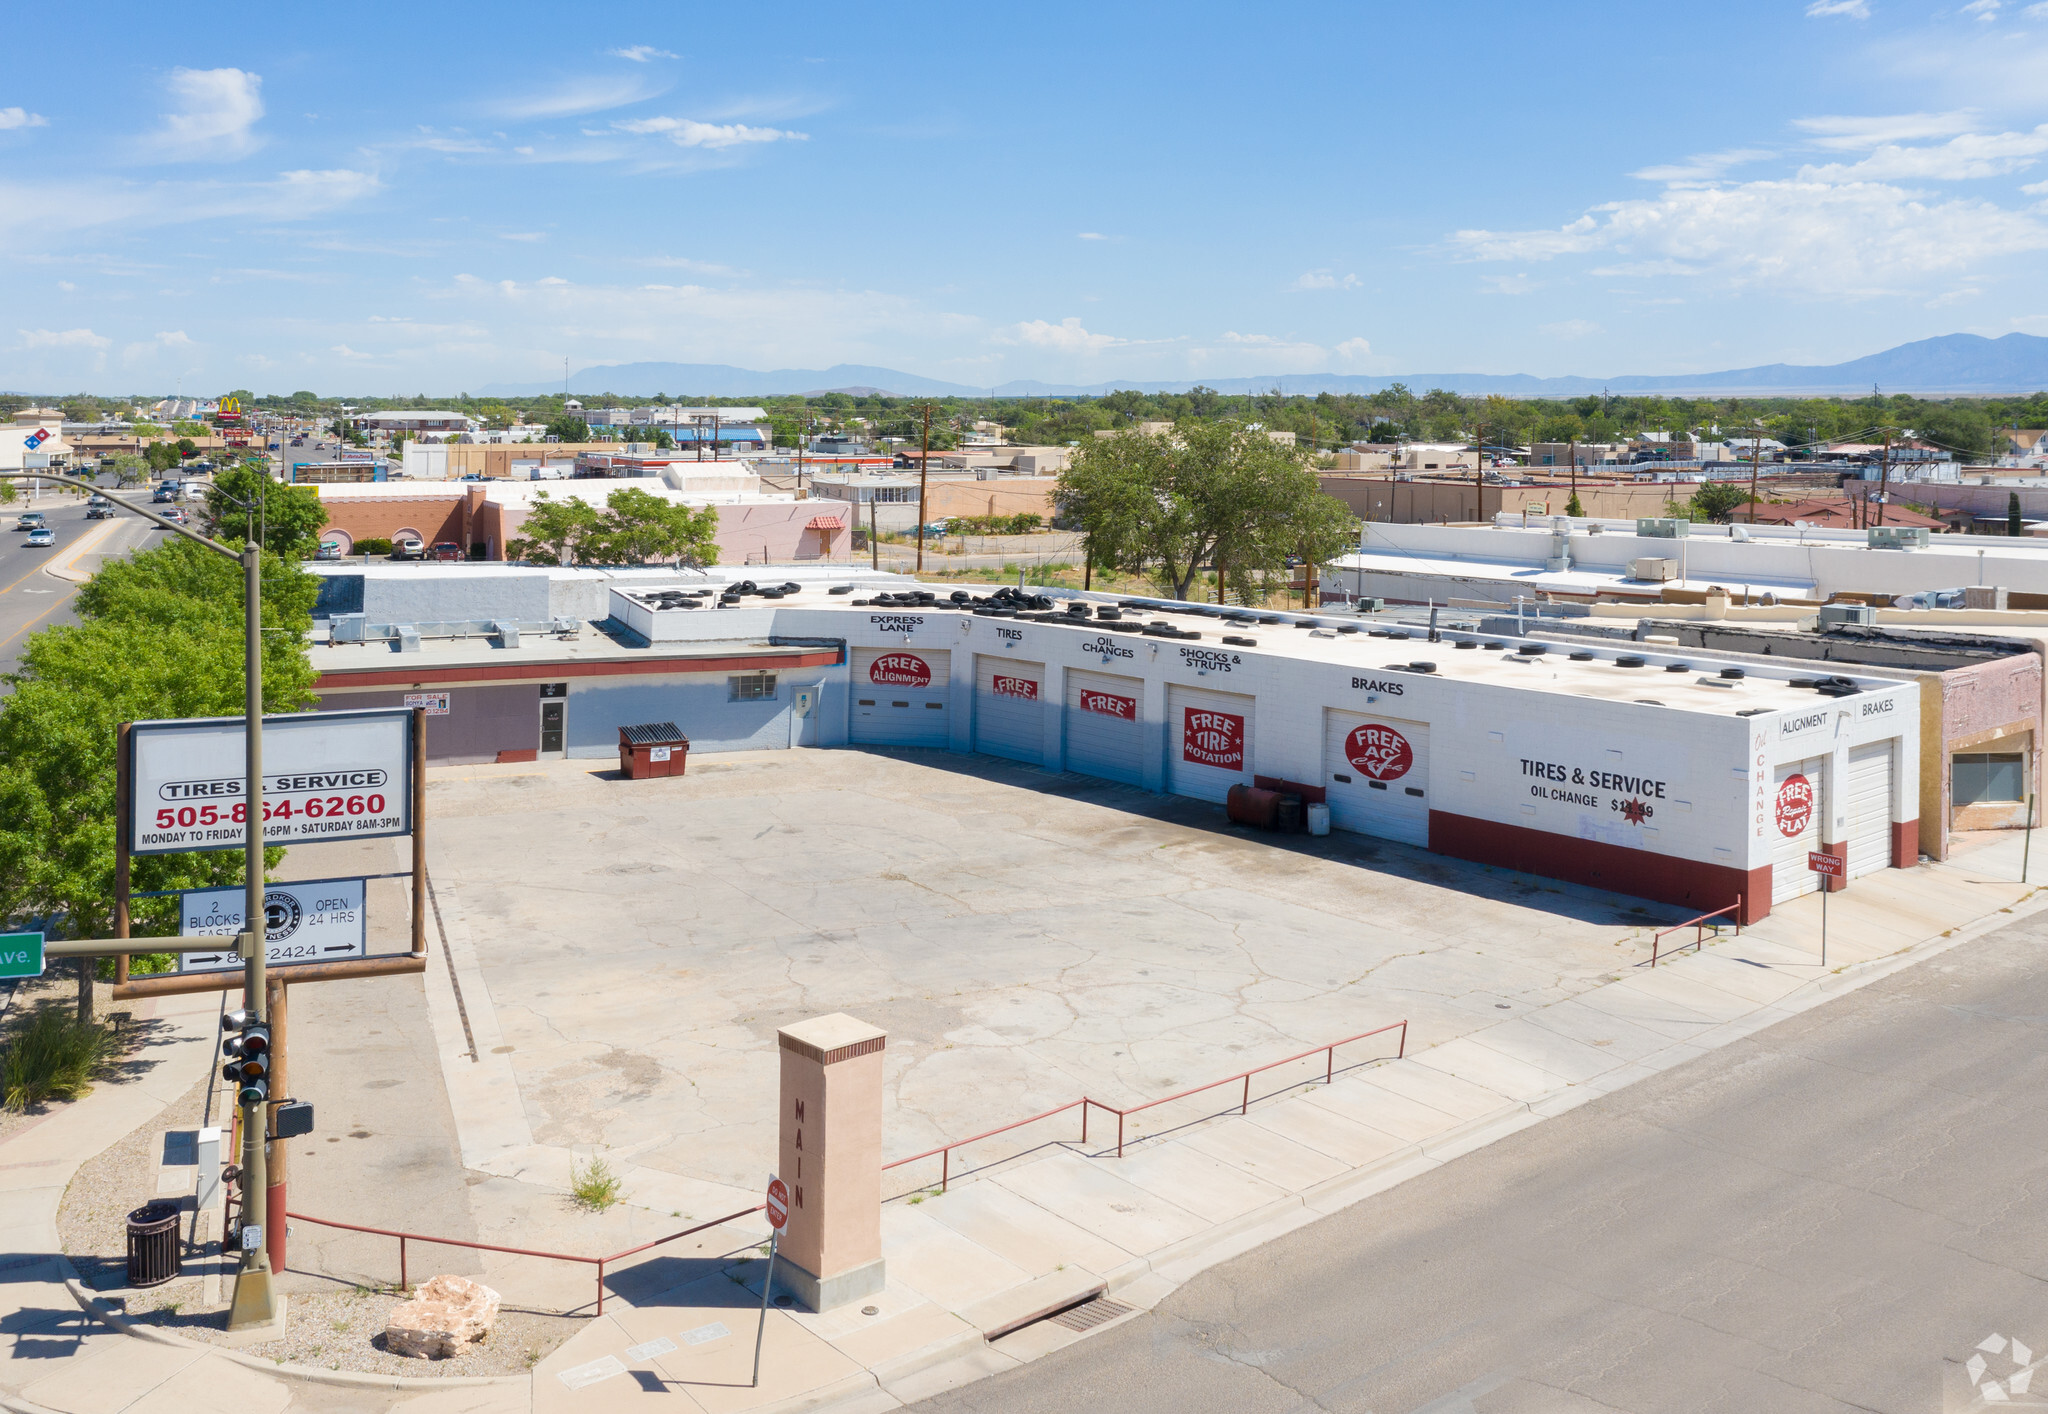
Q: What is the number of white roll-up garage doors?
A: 7